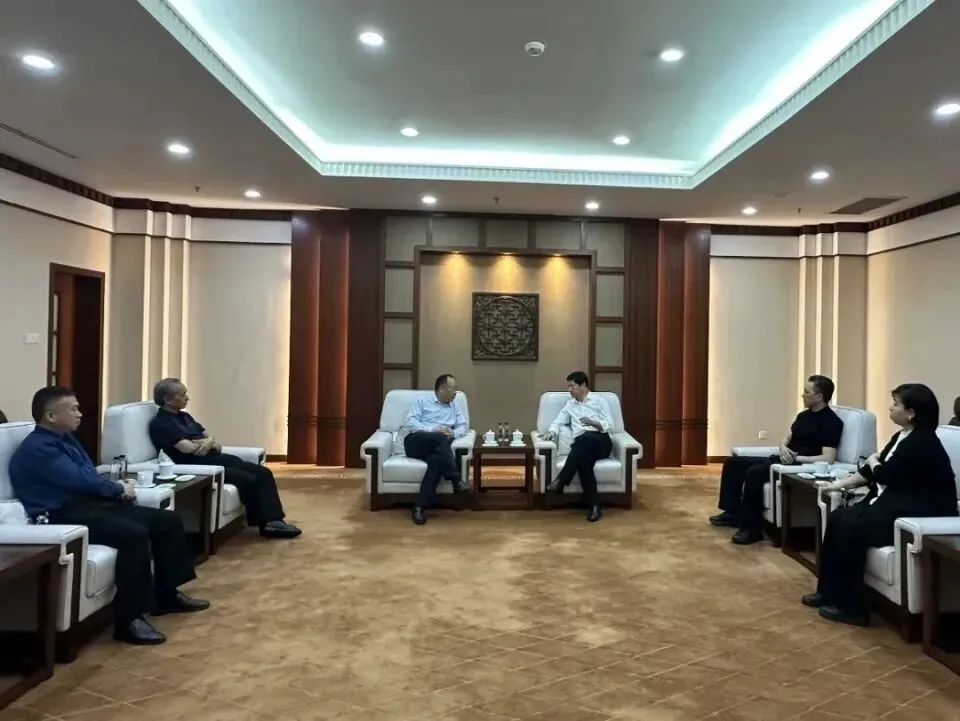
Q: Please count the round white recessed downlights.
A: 12